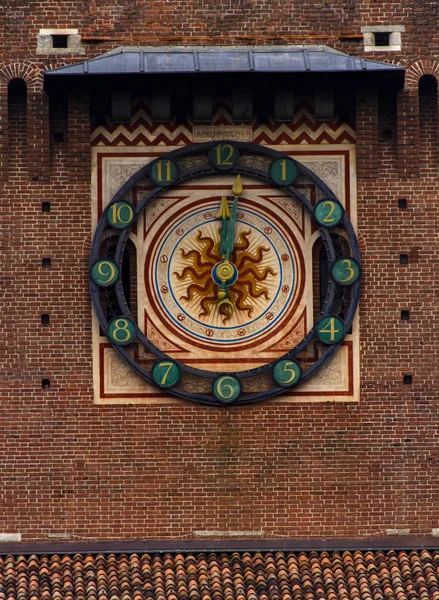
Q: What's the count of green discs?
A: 12